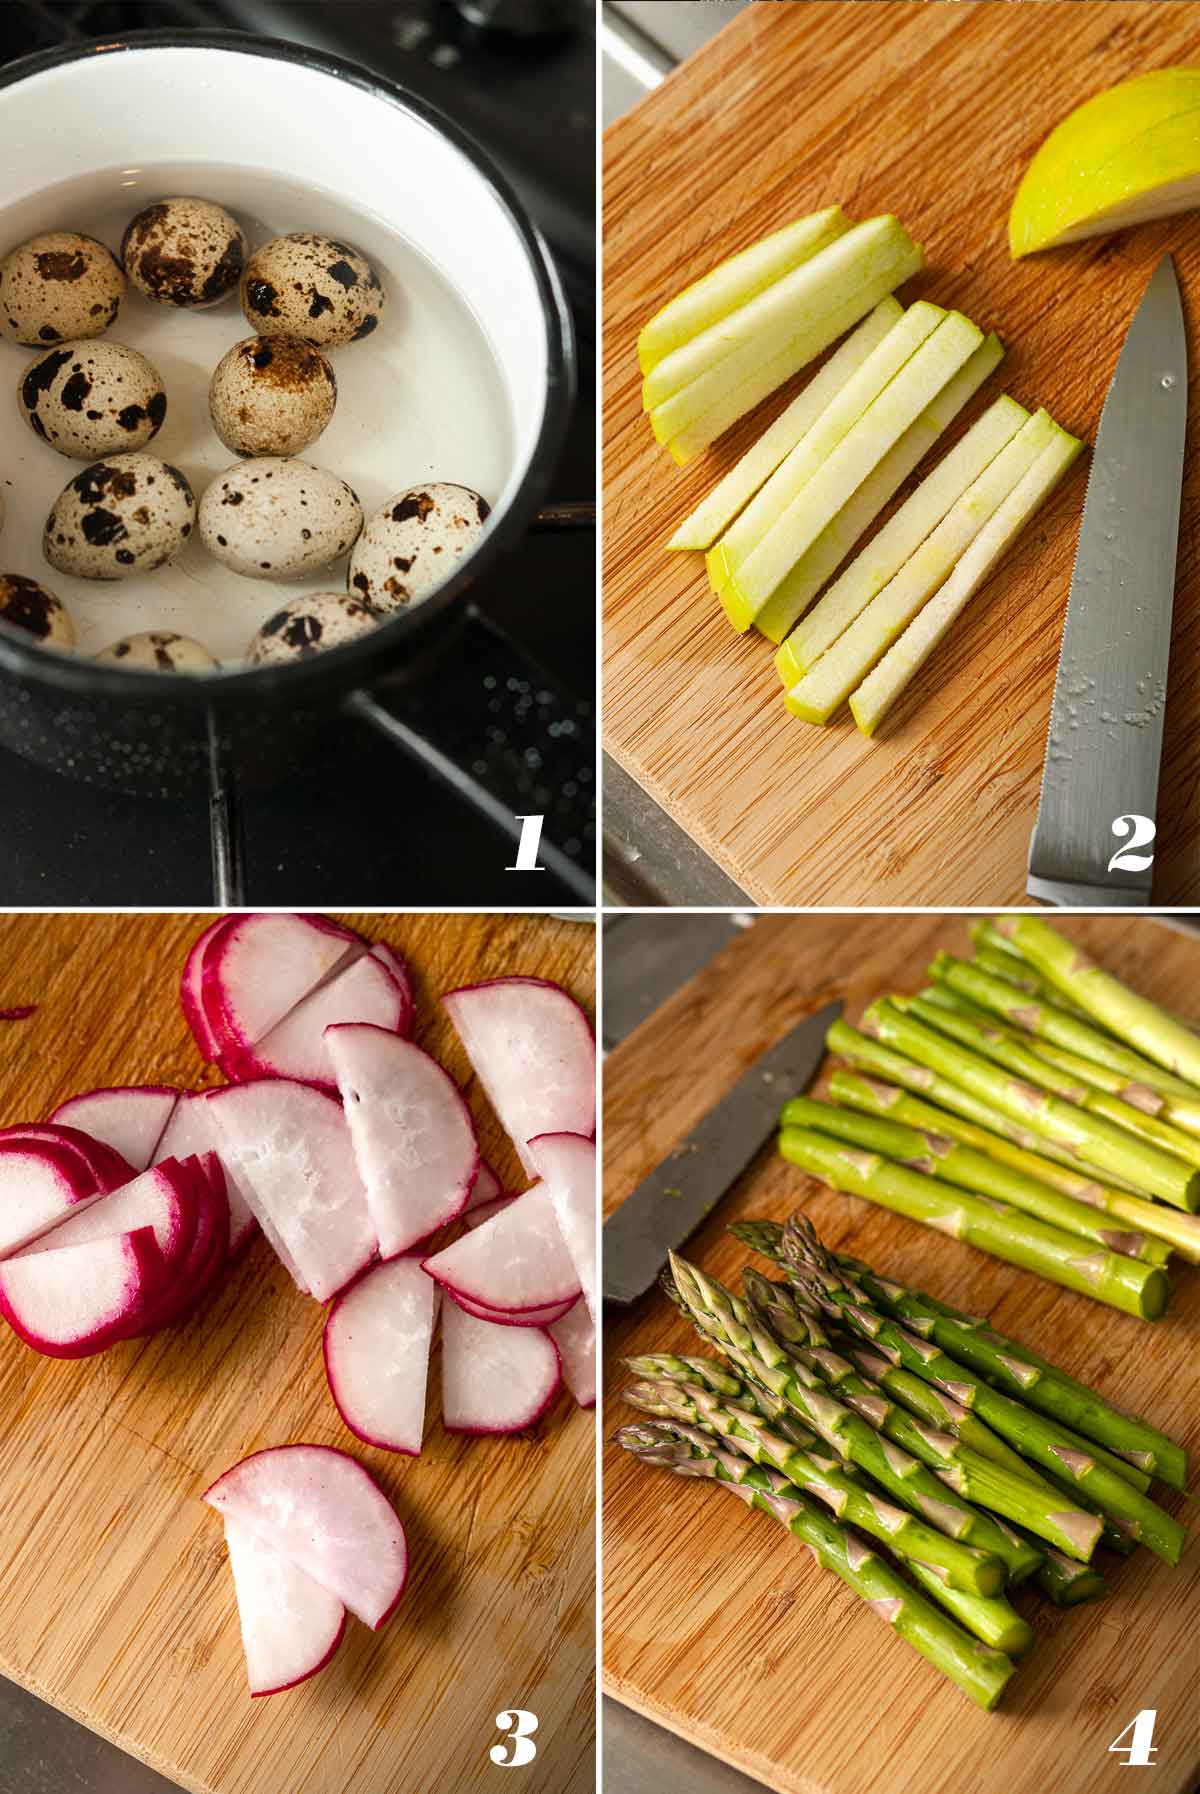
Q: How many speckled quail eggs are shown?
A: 11